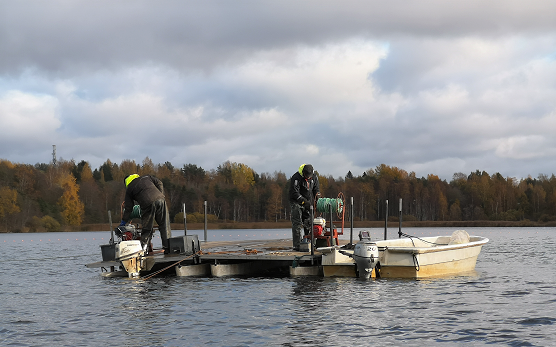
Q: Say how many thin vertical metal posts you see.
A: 8